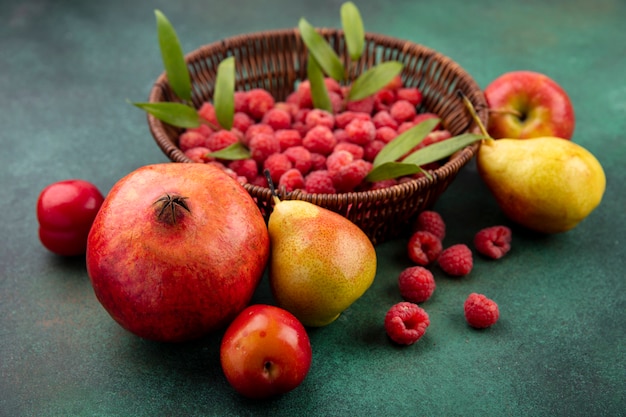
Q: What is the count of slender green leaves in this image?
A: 11